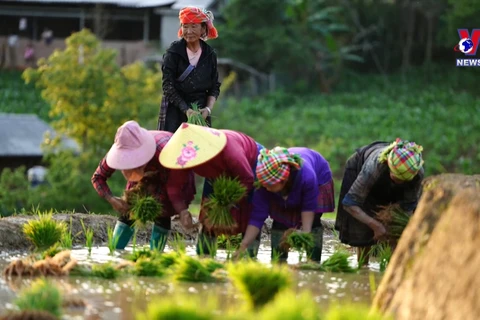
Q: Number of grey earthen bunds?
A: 1